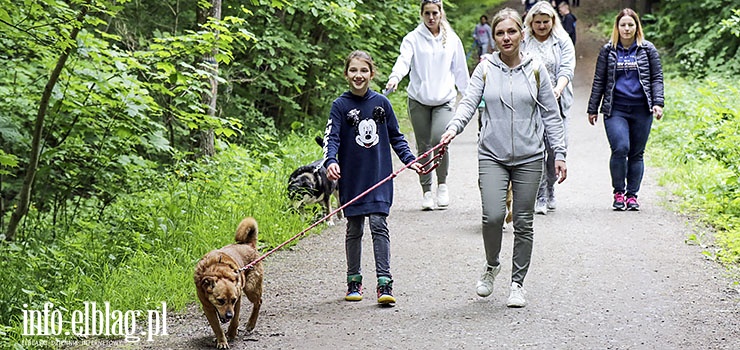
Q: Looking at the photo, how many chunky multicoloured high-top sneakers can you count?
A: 2